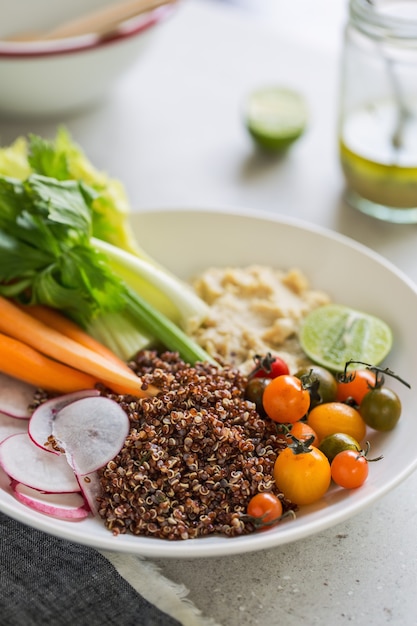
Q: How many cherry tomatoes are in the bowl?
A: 12